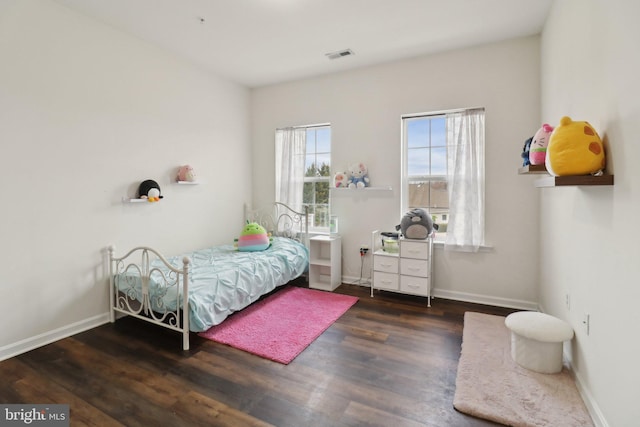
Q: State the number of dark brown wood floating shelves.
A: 2